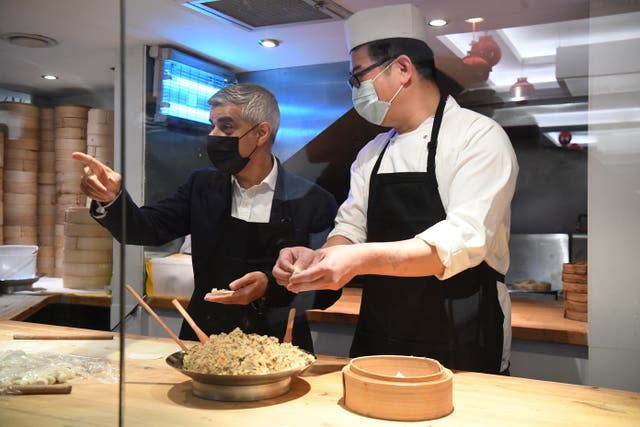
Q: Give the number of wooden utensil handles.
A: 3